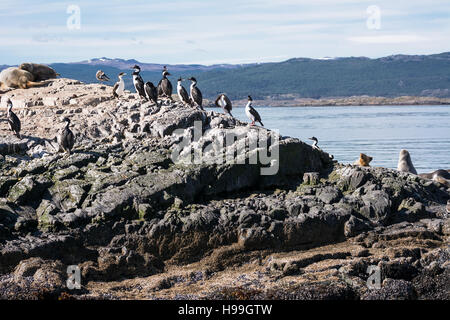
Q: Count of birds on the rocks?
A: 12